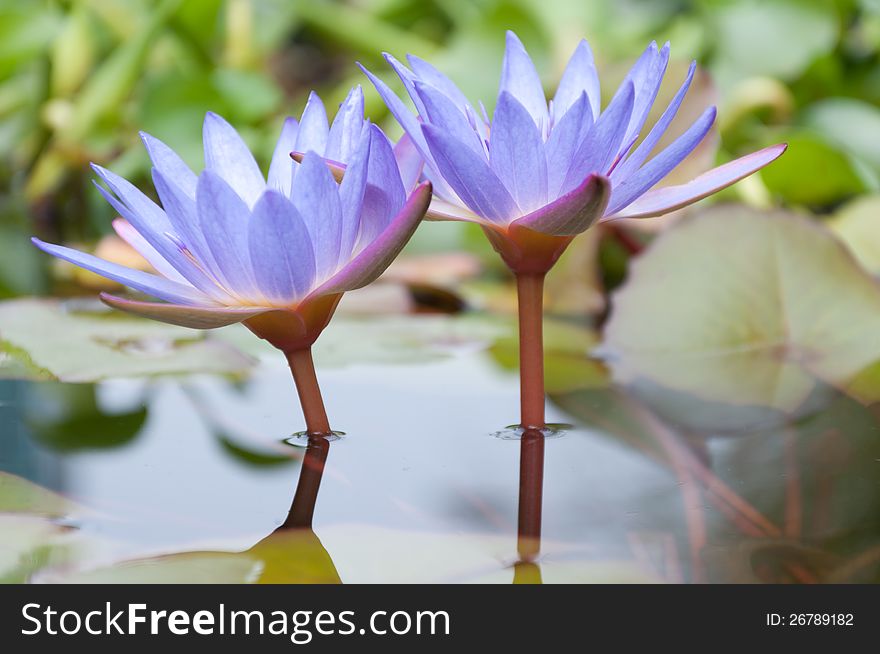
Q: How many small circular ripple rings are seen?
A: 2